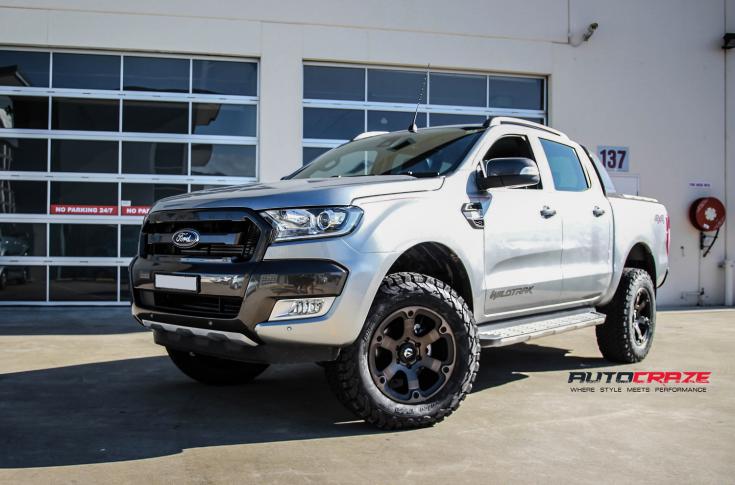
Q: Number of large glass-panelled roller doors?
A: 2